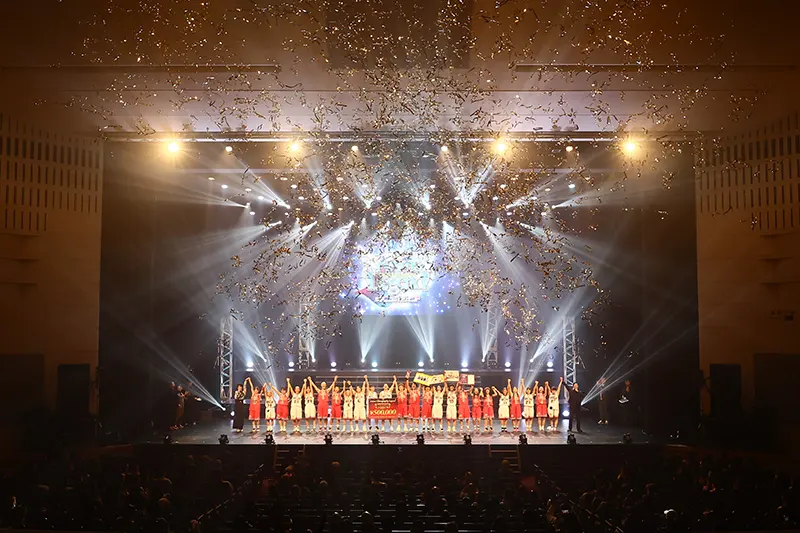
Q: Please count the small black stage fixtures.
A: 10